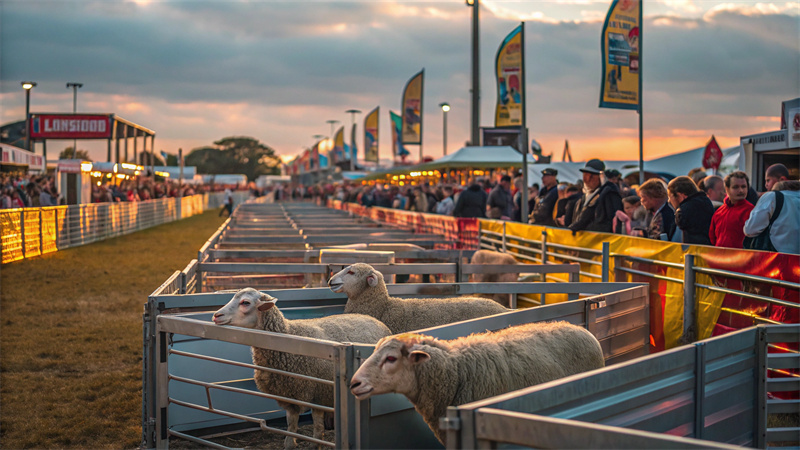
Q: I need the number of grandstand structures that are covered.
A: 1